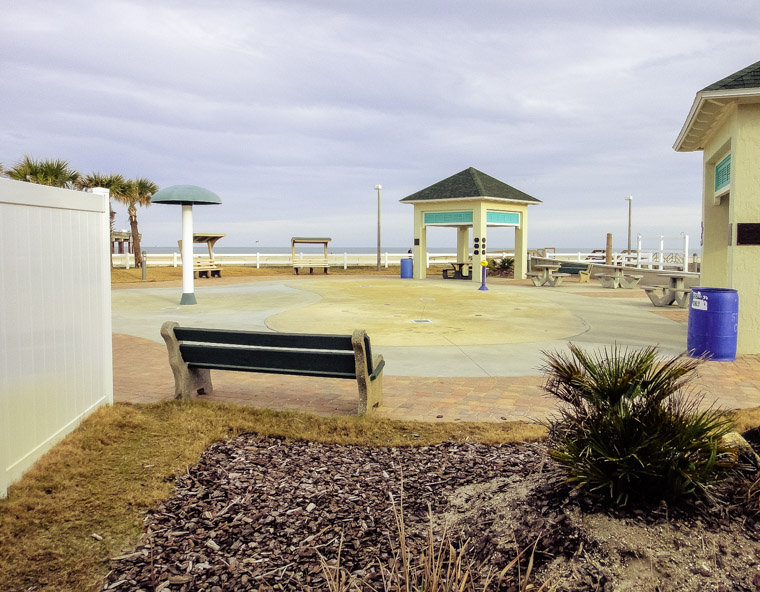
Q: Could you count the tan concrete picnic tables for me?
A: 3